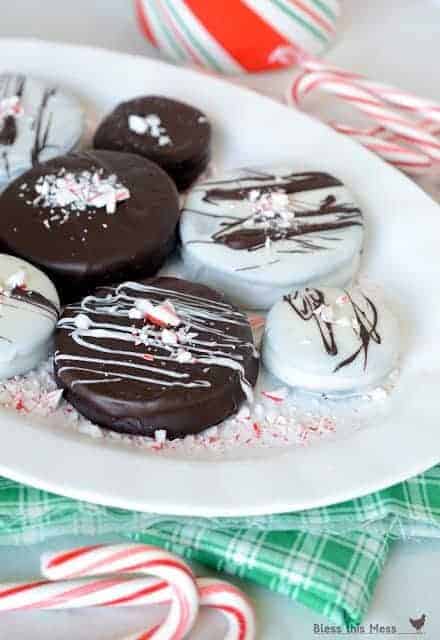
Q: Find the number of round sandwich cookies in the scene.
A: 7